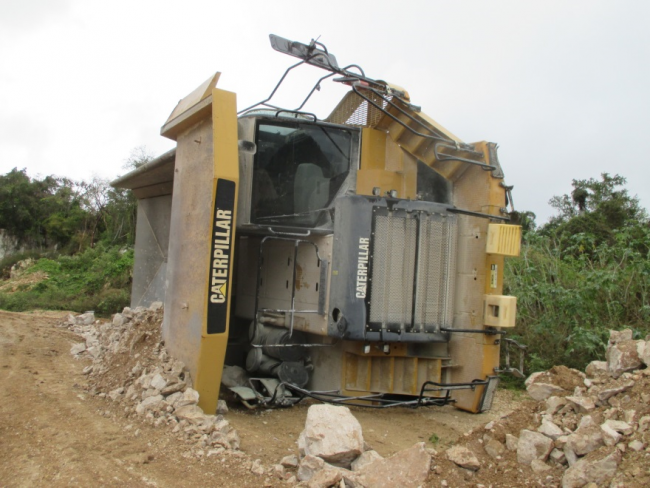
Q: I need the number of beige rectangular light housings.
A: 2